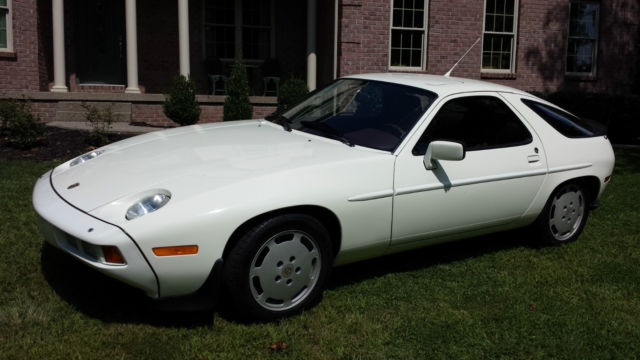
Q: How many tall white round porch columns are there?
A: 4